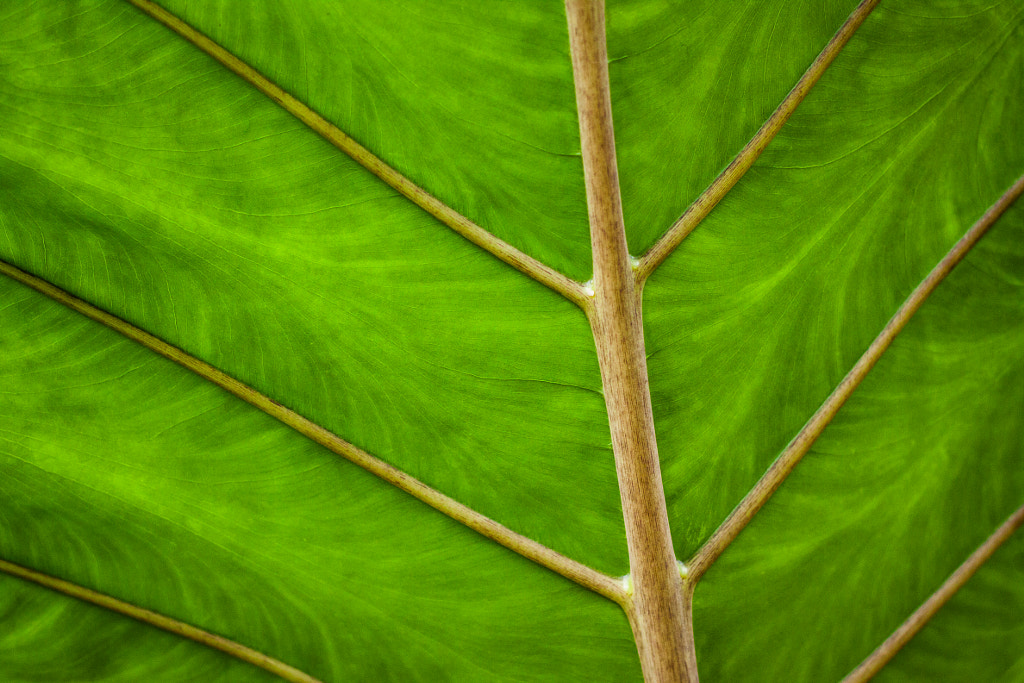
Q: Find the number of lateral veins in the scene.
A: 6